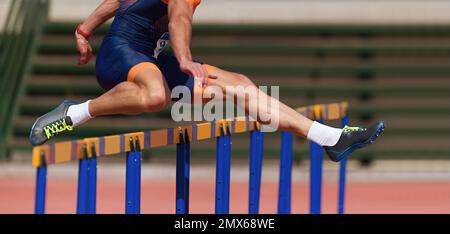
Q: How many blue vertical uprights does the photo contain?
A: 9